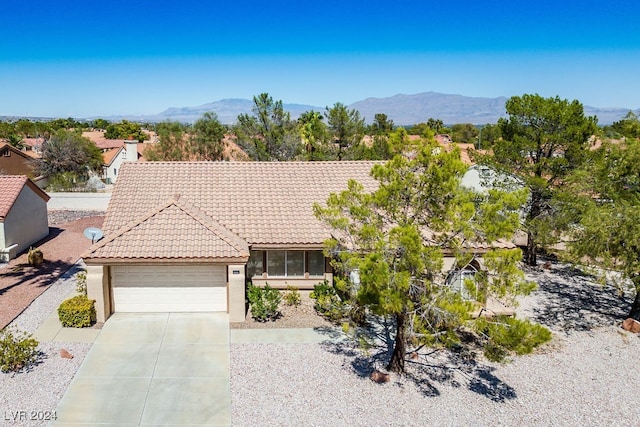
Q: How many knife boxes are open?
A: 0